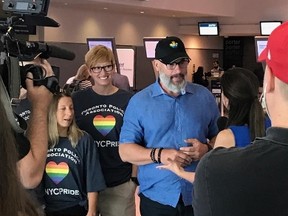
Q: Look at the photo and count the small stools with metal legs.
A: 0